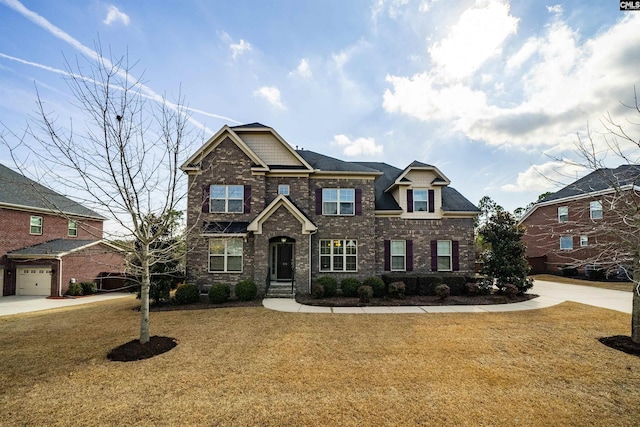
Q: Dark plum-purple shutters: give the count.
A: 10